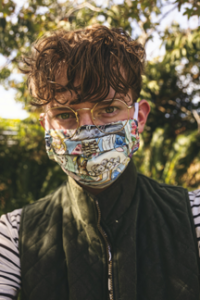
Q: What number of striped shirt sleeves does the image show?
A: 2